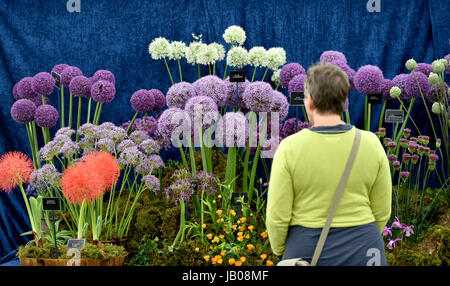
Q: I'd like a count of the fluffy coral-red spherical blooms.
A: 3